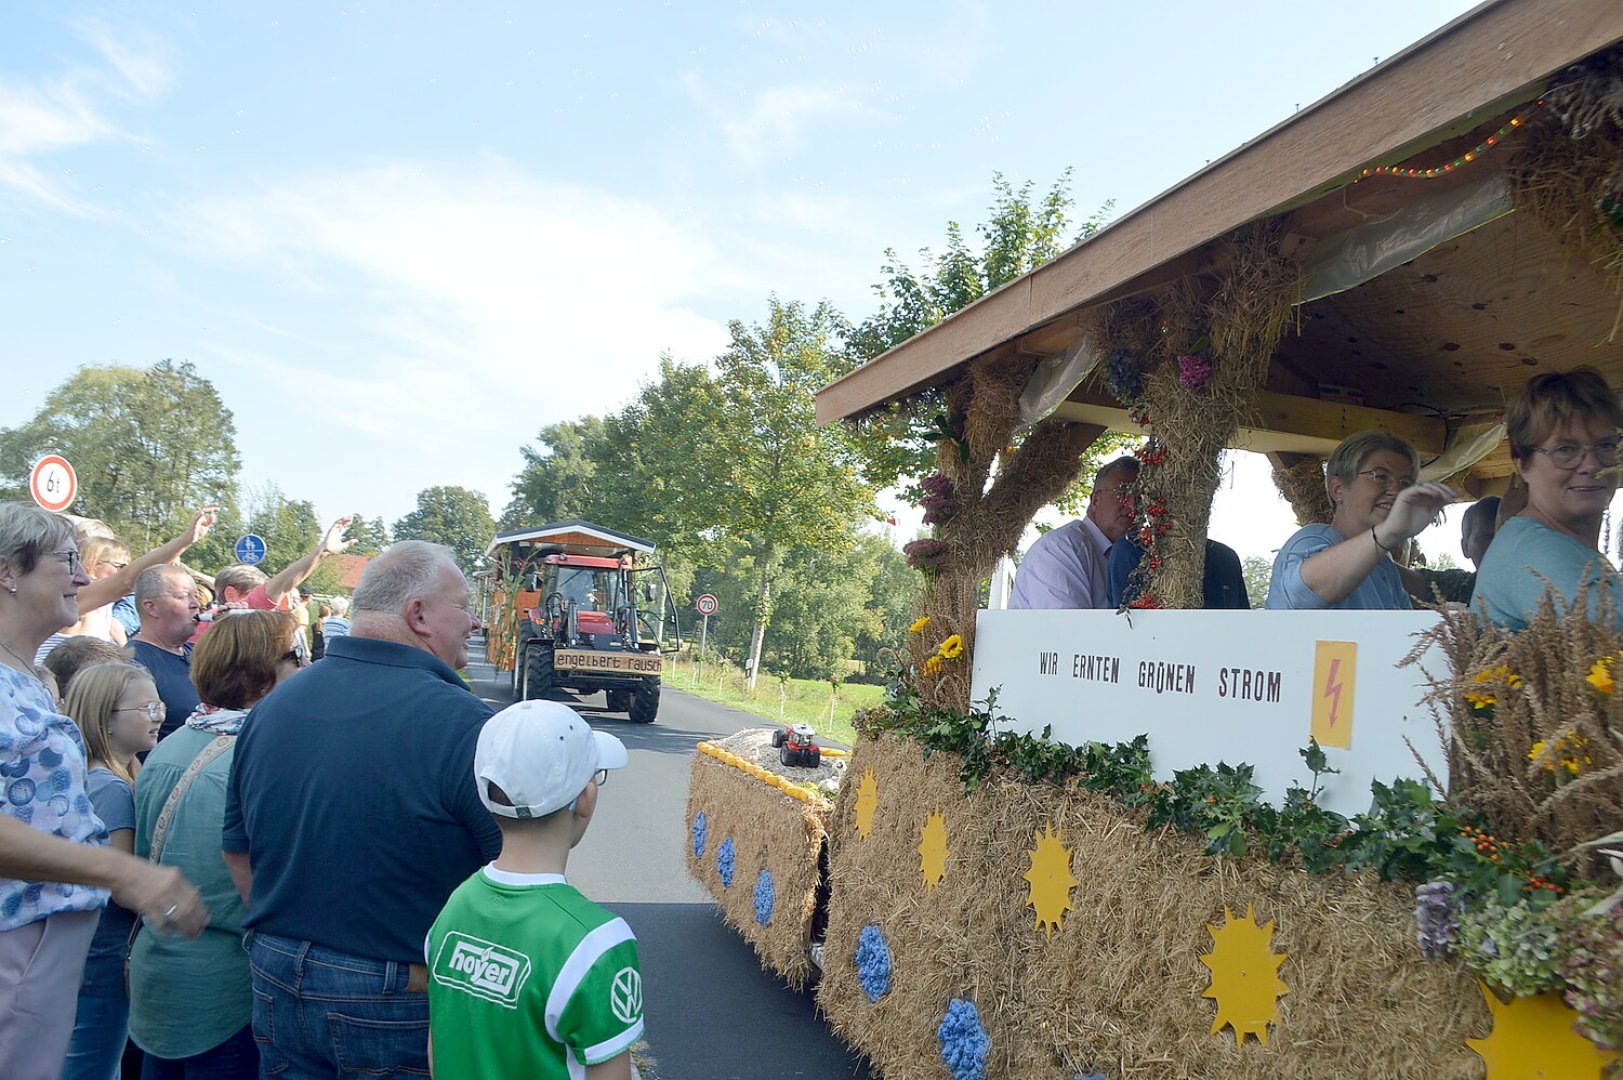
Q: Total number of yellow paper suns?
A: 5